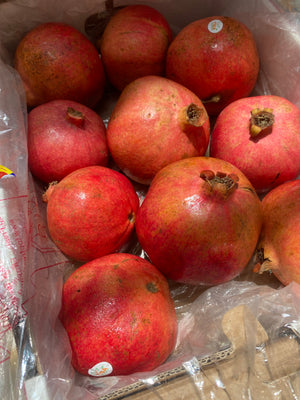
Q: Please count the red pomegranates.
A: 10